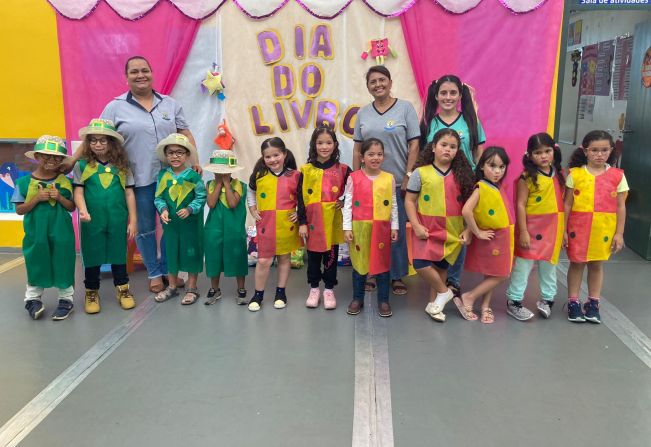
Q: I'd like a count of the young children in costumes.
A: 11